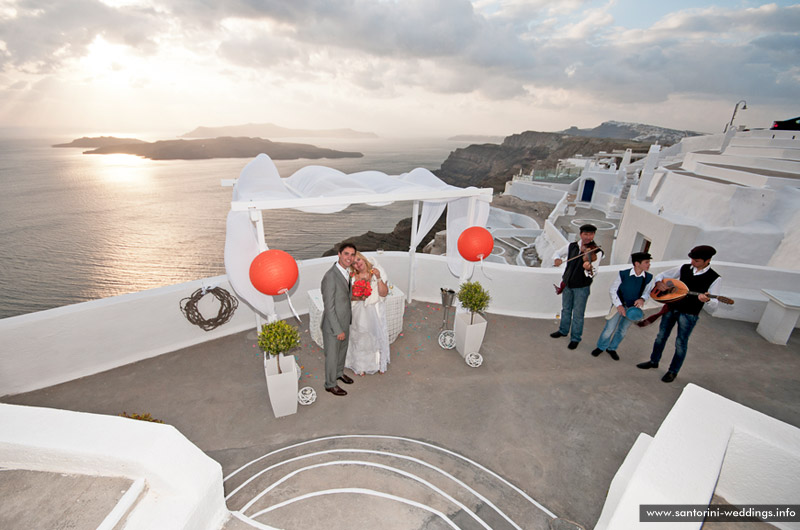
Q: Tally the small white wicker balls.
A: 3